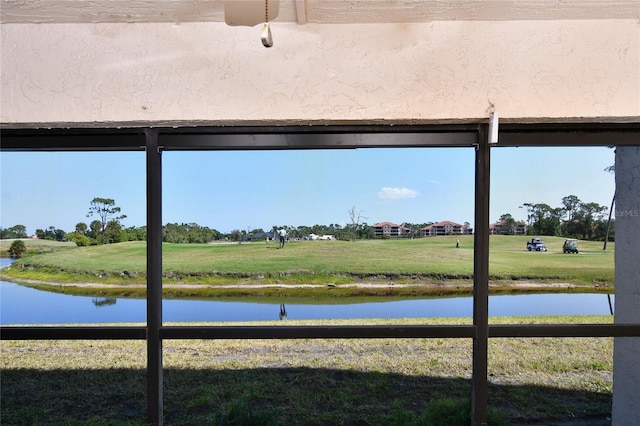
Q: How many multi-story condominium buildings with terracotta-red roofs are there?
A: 3